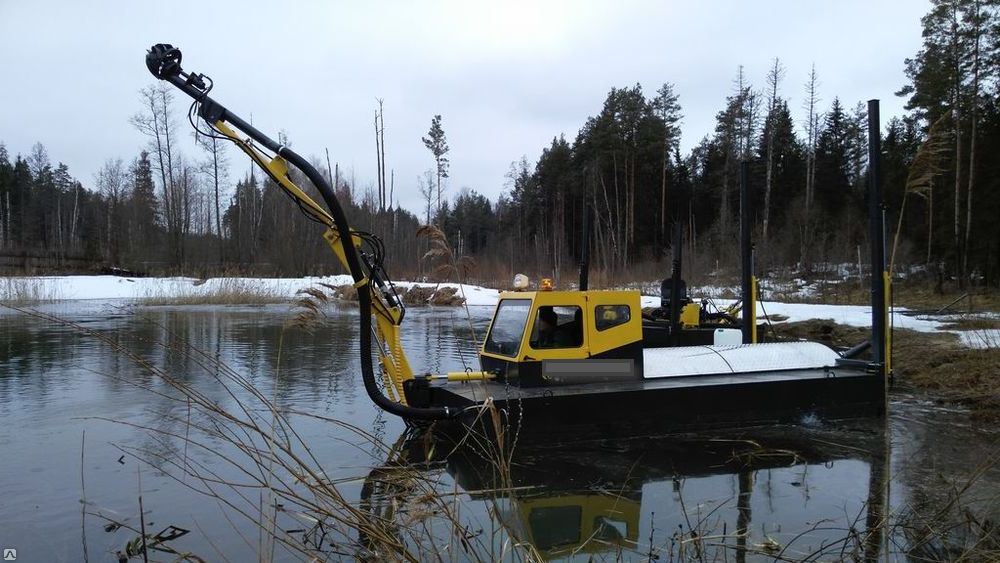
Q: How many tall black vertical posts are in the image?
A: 4